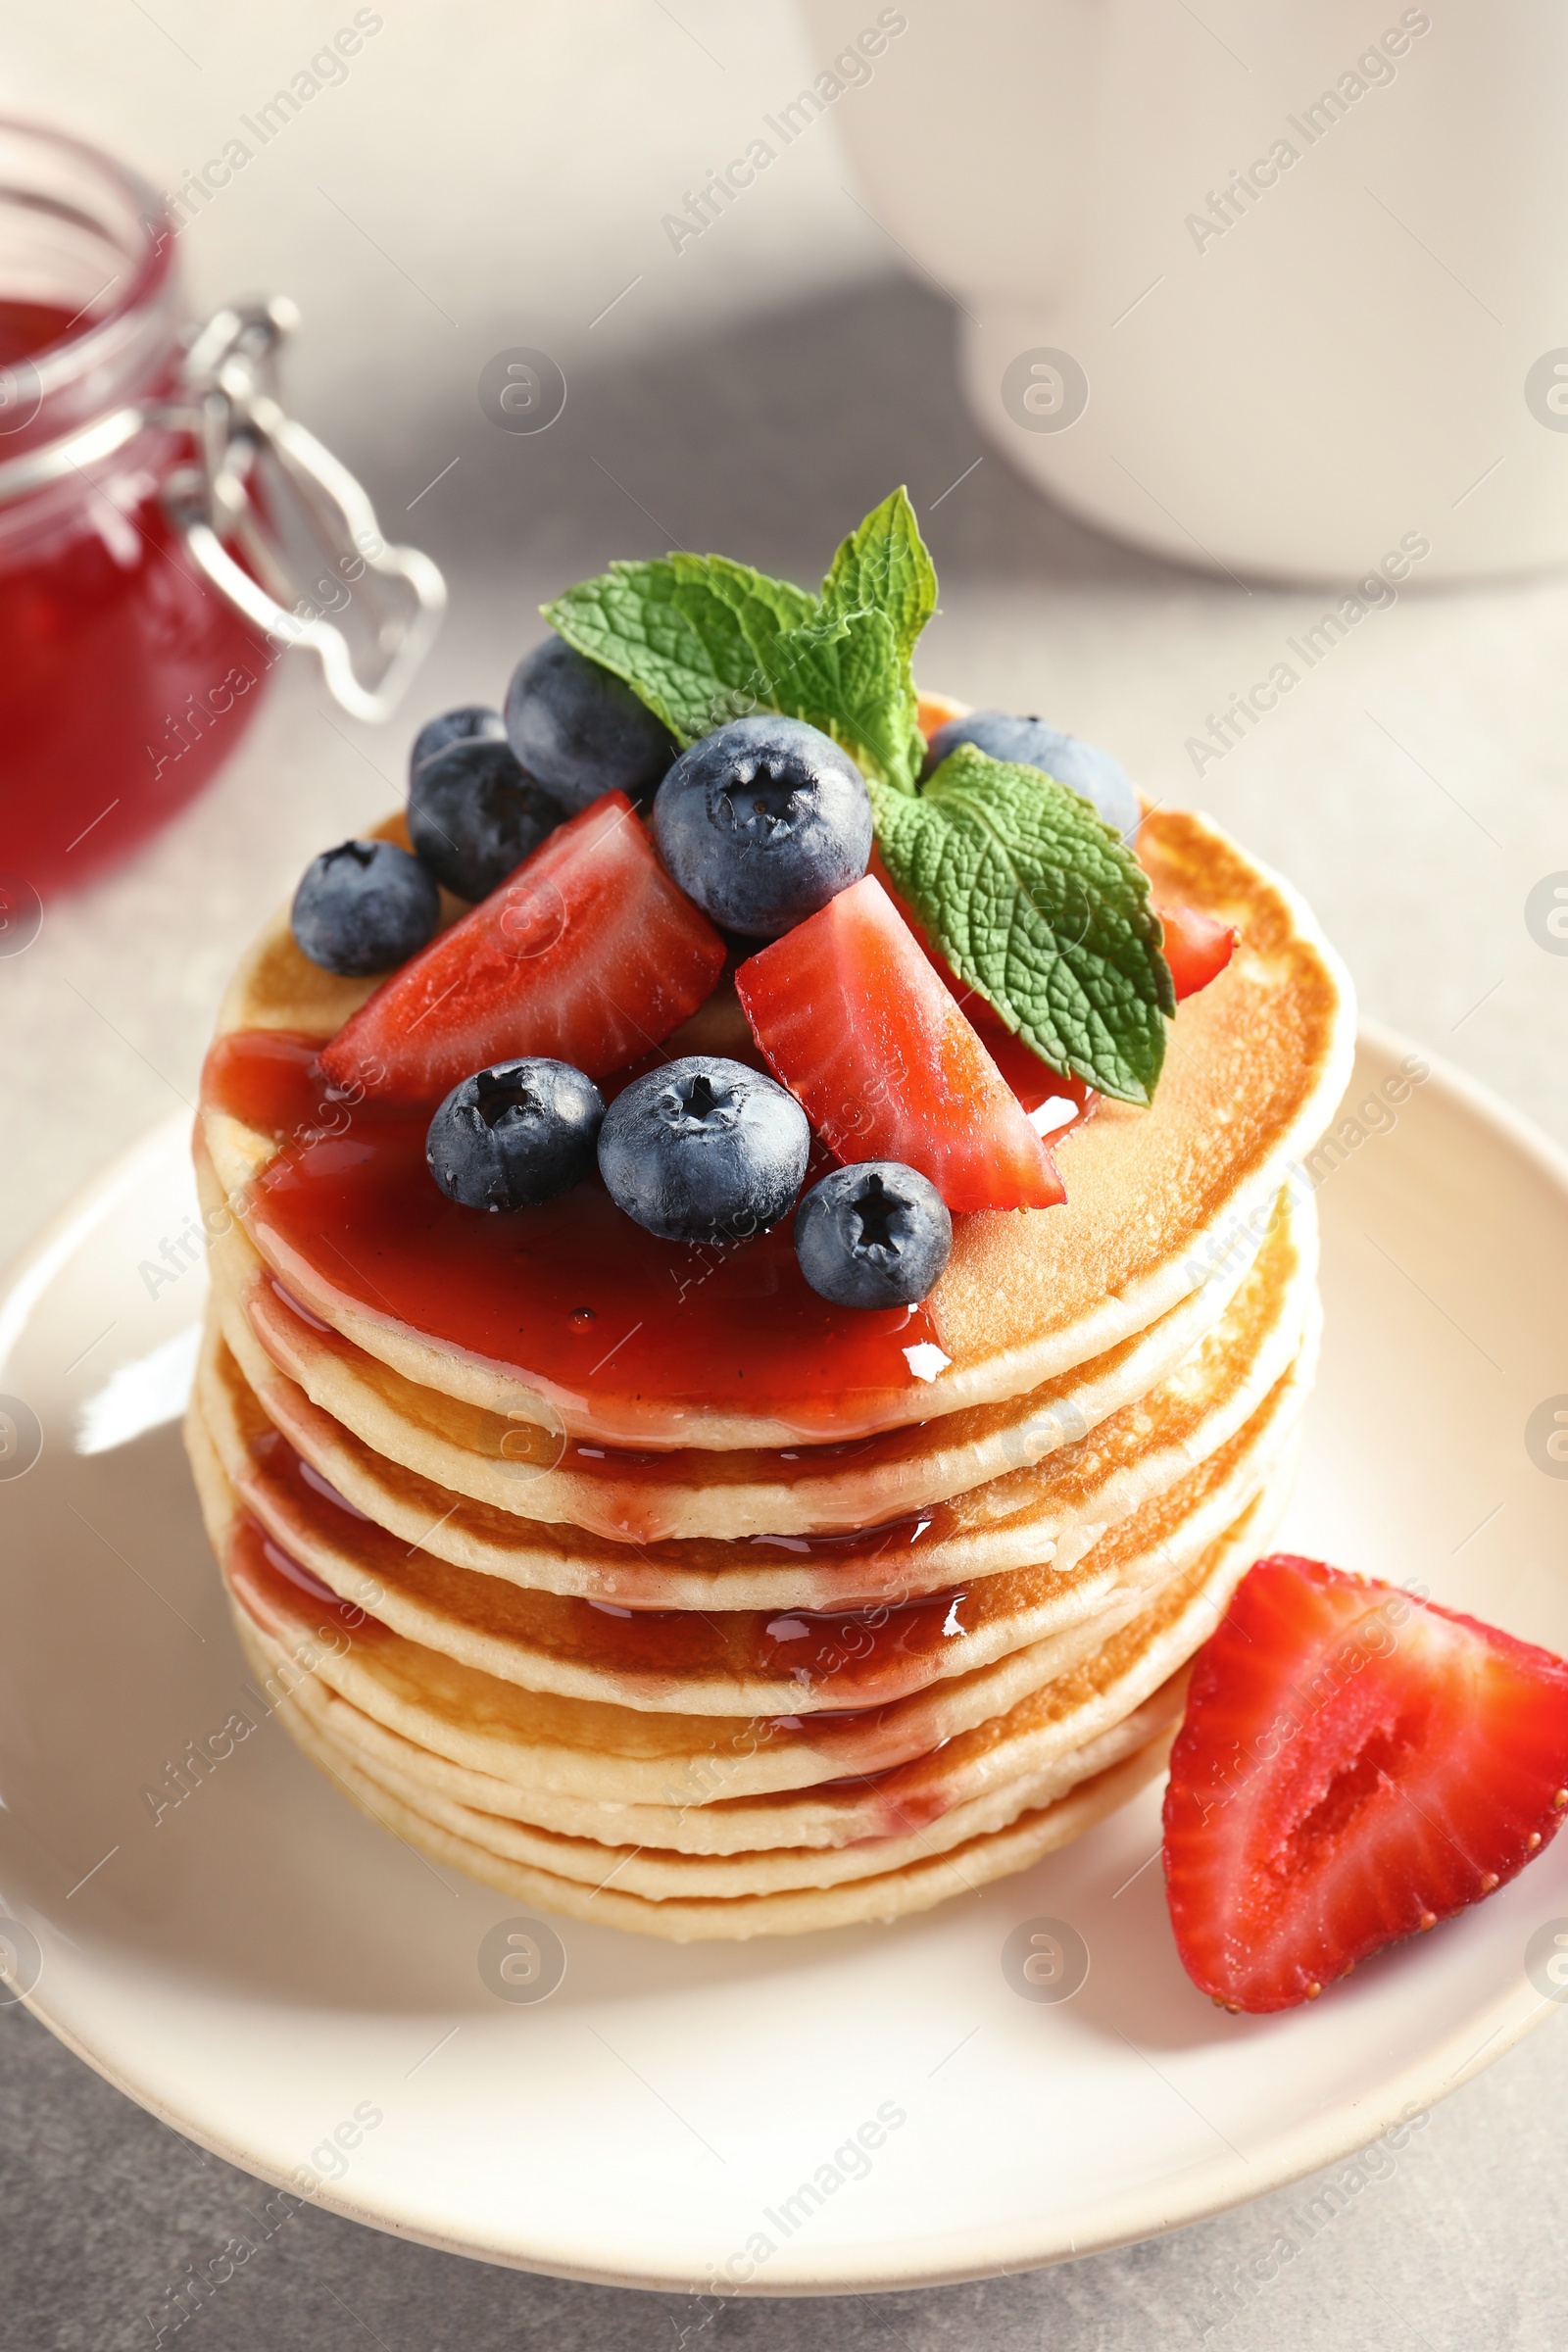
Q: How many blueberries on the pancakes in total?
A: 9